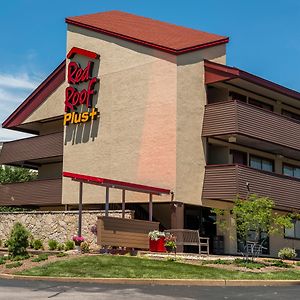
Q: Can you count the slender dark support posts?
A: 4